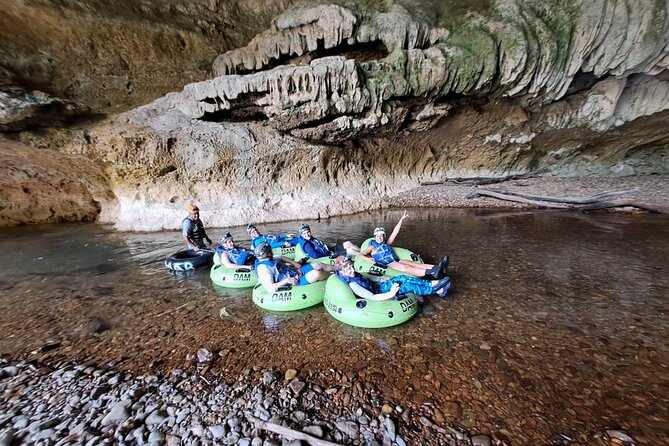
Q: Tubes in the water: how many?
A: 7